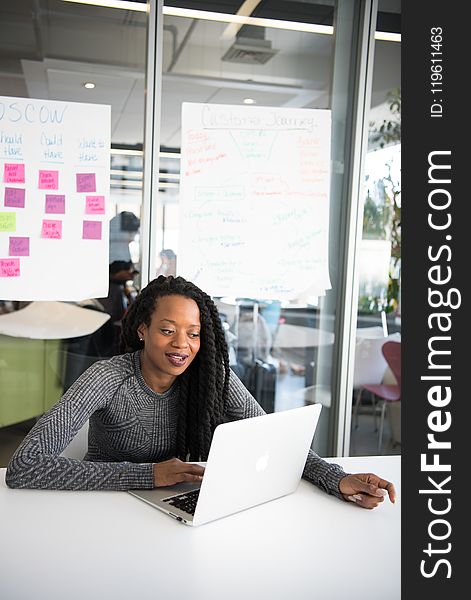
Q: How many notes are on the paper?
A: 11